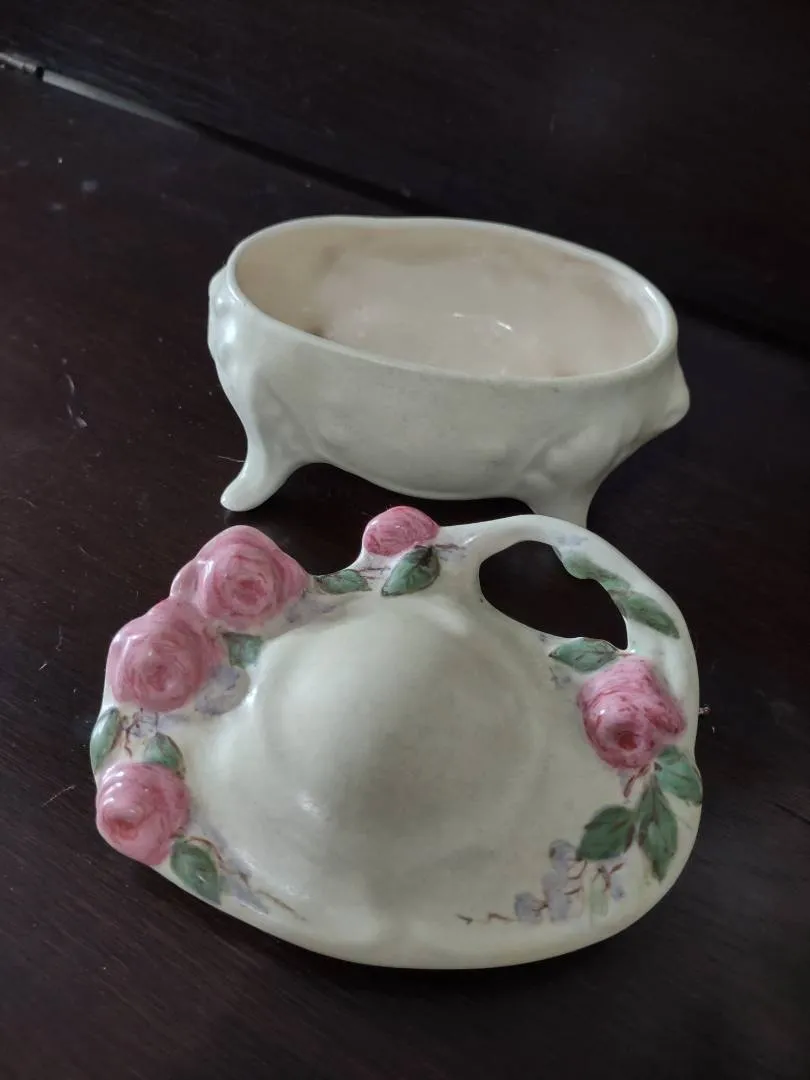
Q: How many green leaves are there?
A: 12